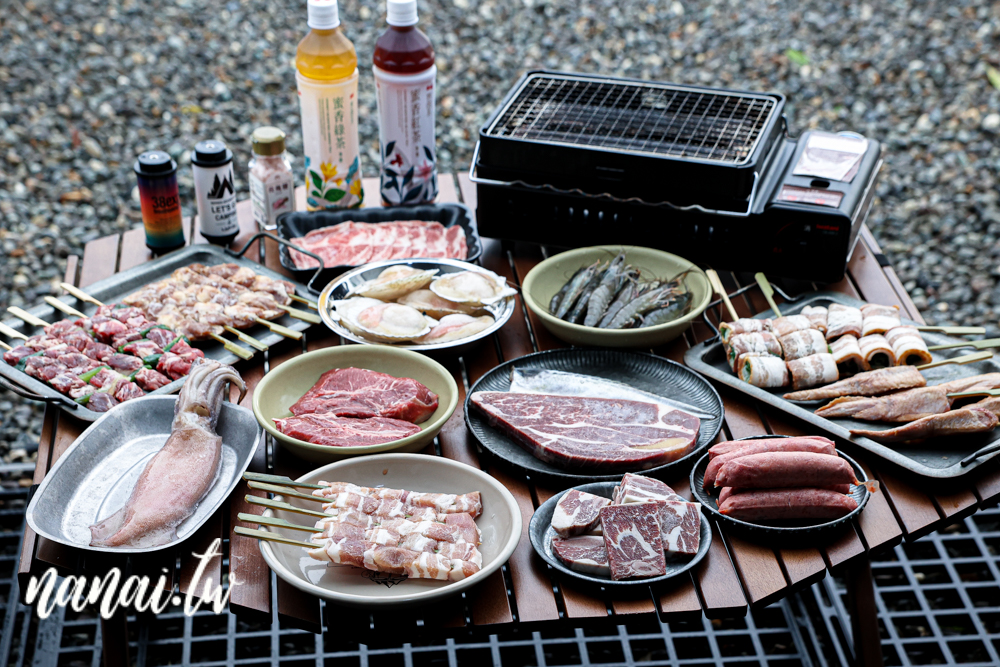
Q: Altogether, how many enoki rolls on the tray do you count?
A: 12